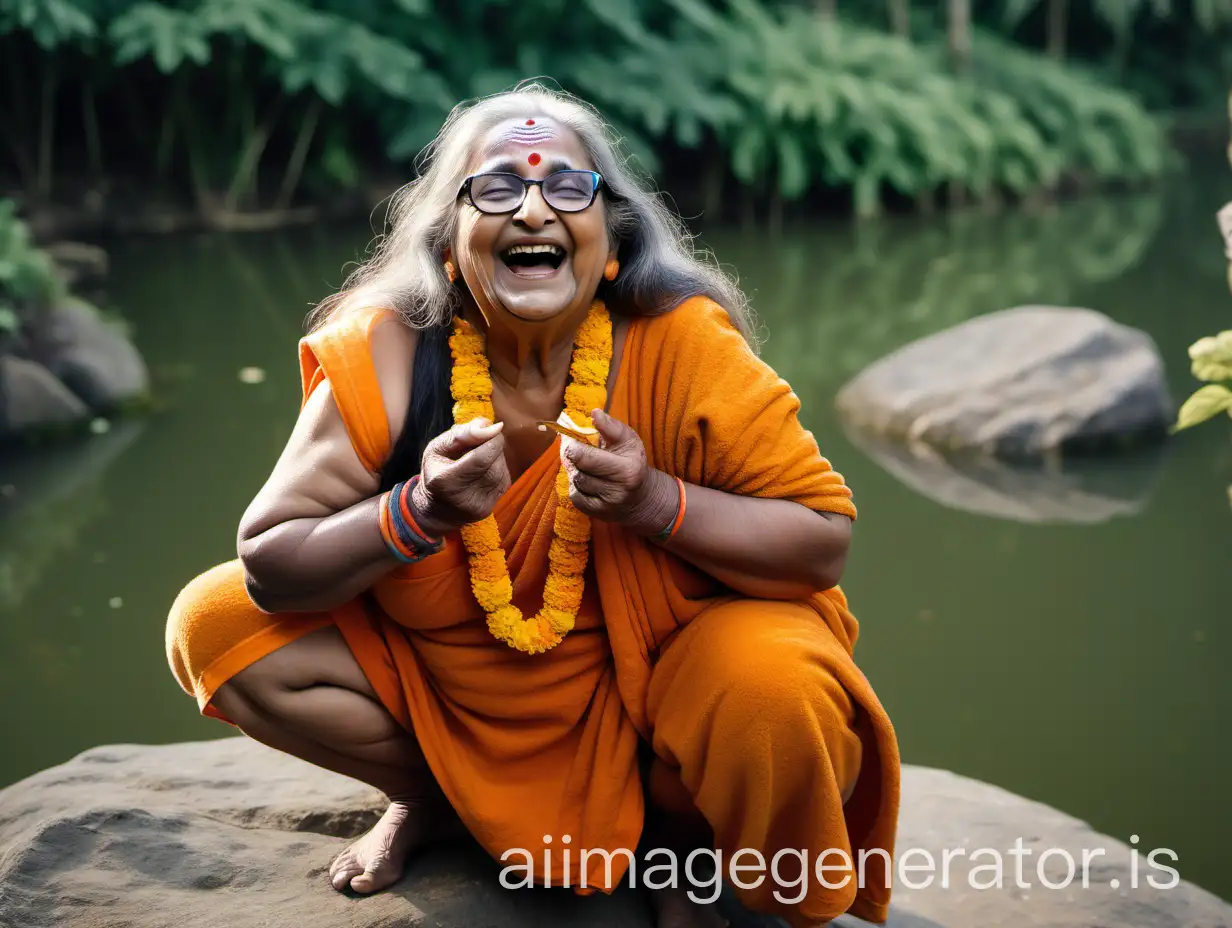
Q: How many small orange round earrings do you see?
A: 2